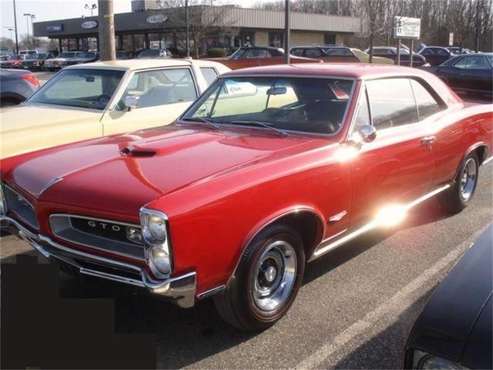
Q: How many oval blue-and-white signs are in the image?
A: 2